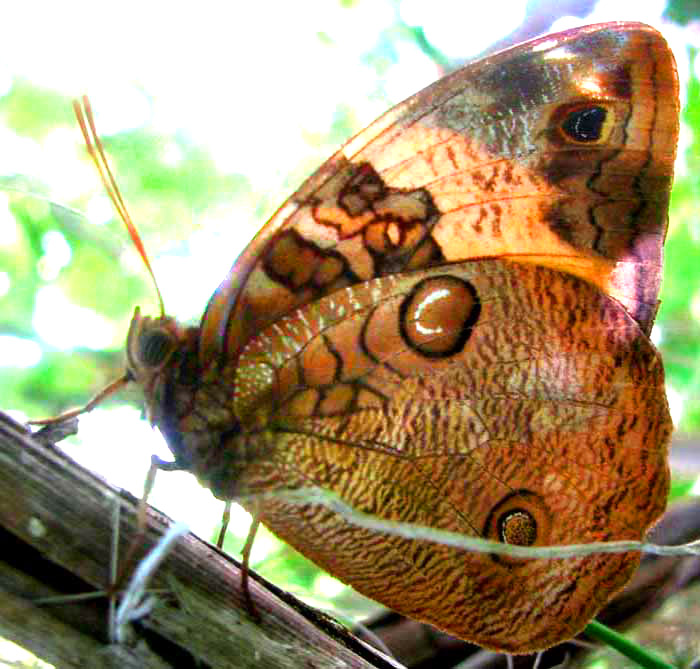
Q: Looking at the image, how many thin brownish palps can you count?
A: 2